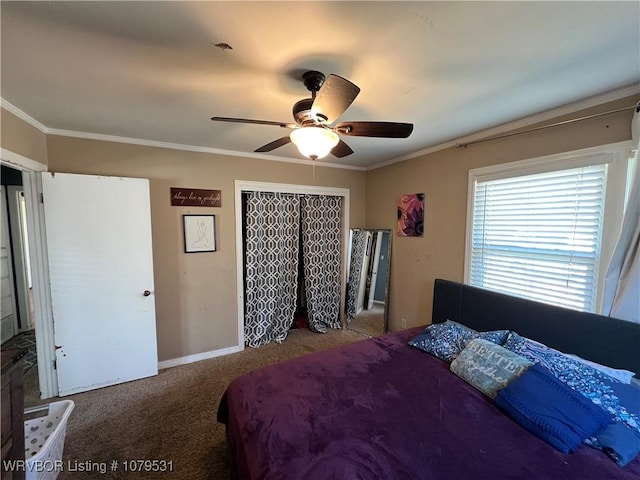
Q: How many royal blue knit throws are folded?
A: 1